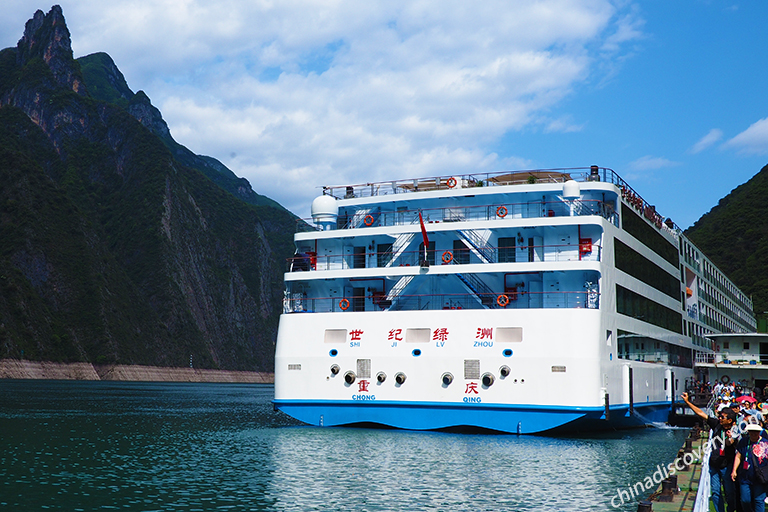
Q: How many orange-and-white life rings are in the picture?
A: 6